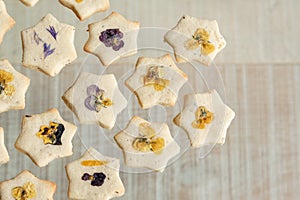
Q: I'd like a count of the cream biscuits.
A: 15